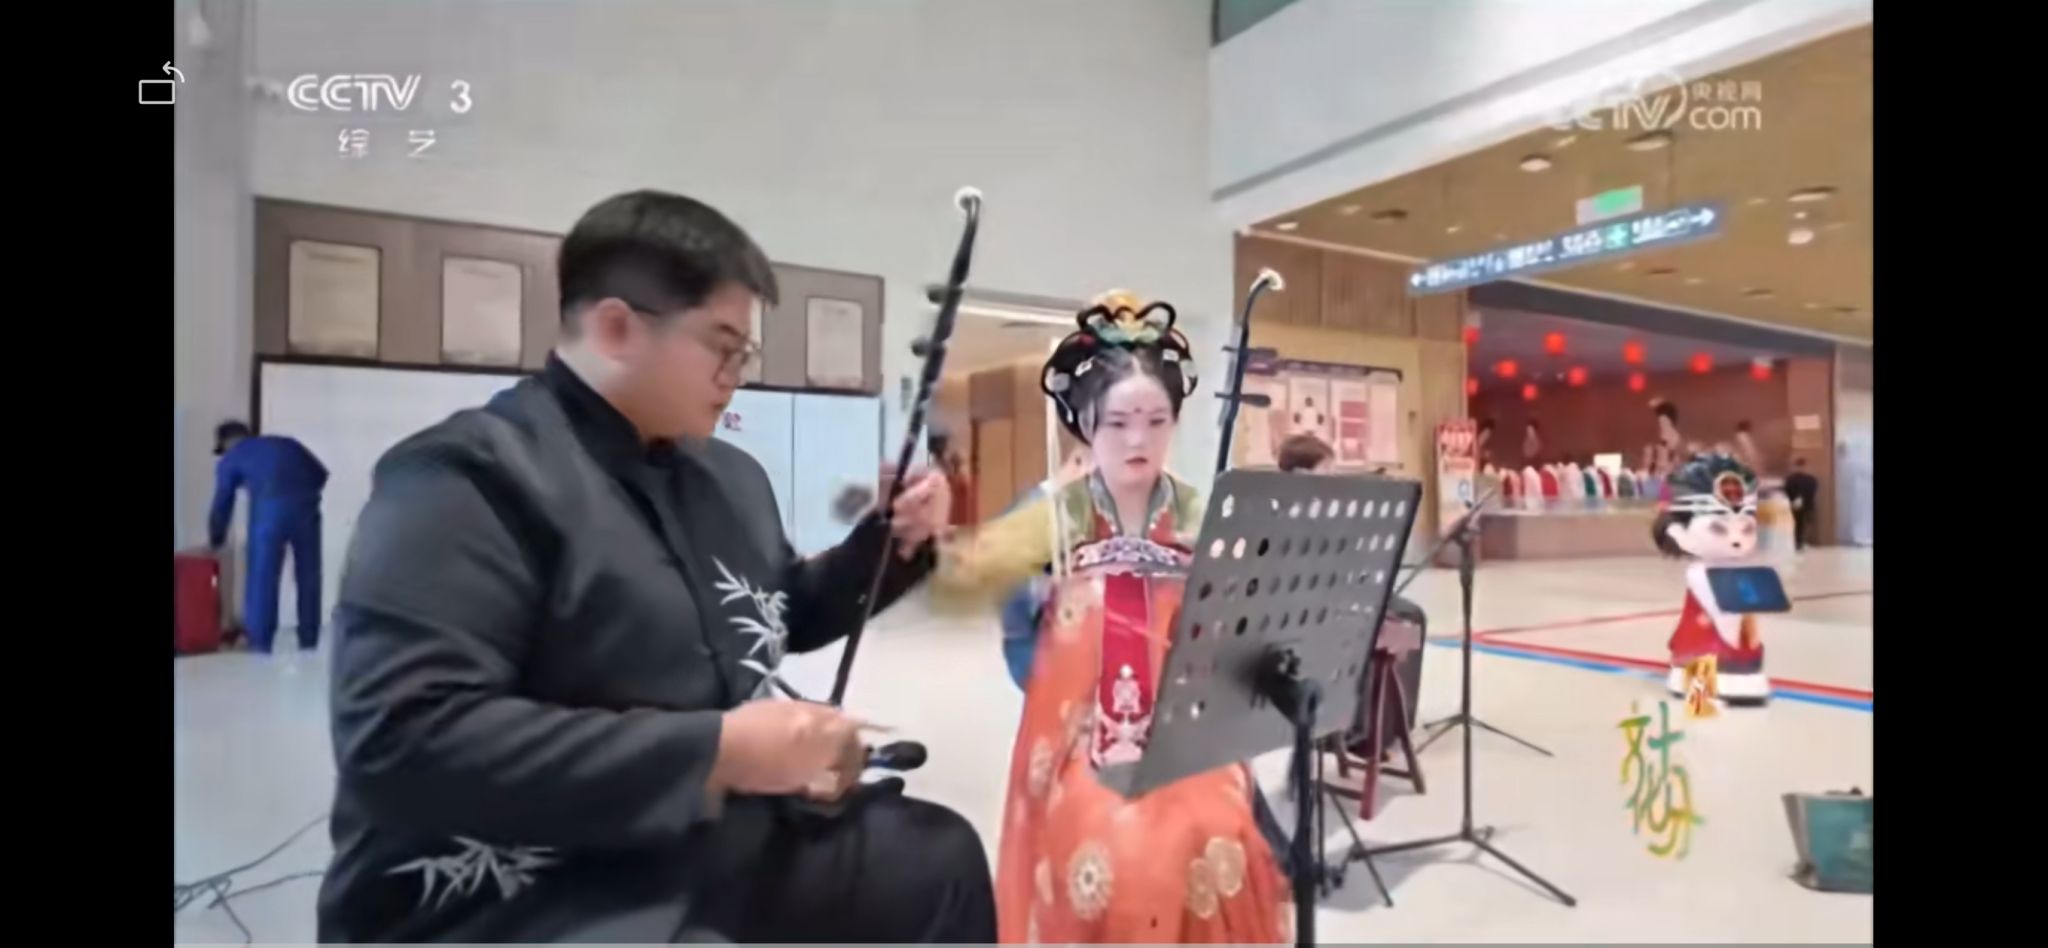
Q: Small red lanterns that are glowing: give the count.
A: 10